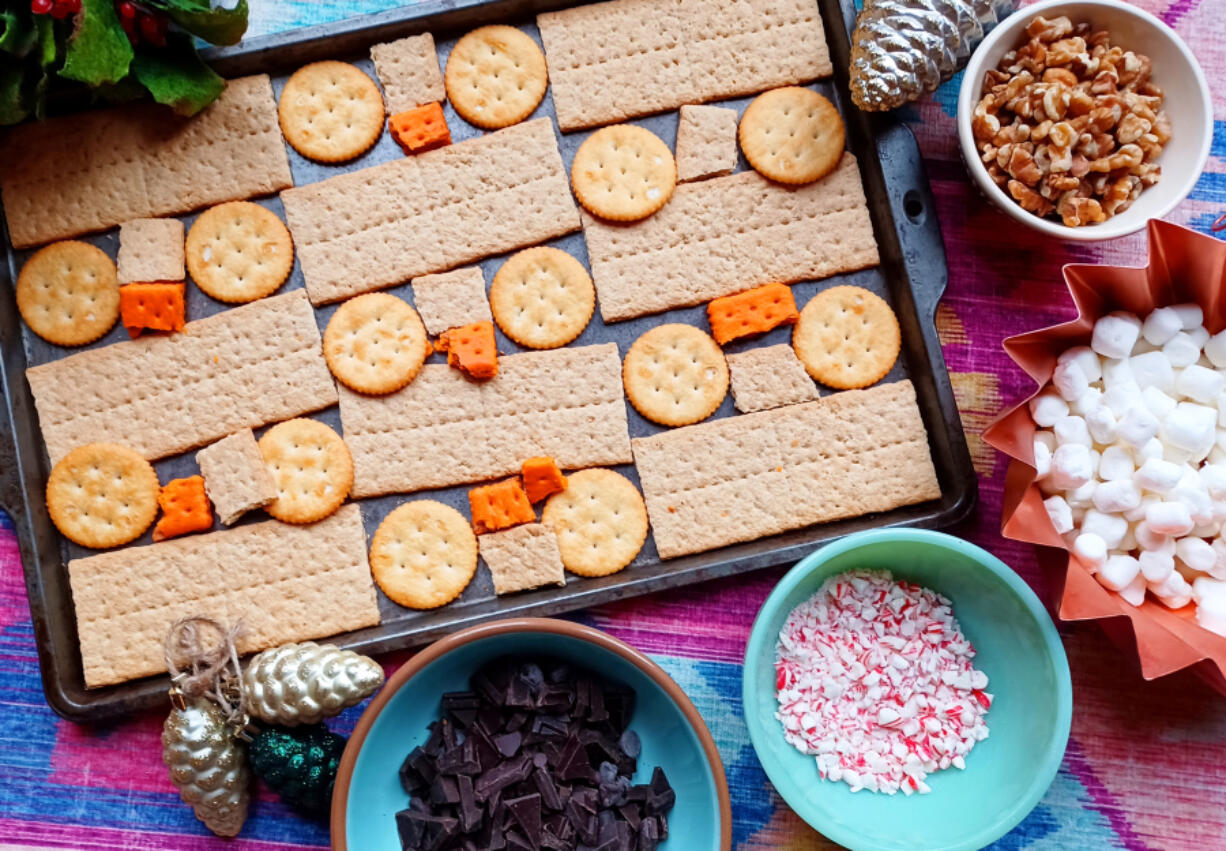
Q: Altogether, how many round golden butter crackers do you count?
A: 14